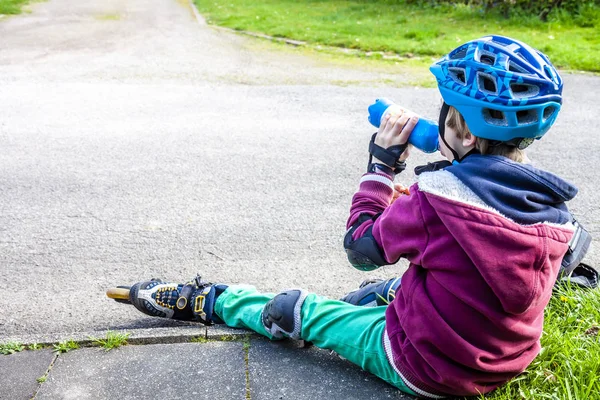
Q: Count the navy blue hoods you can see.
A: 1